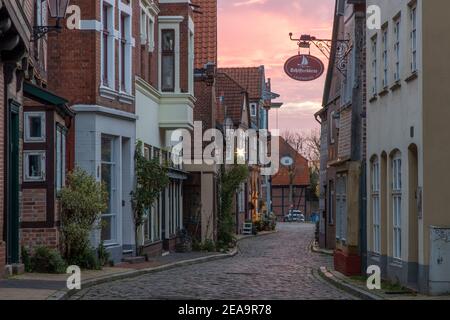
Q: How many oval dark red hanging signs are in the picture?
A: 1